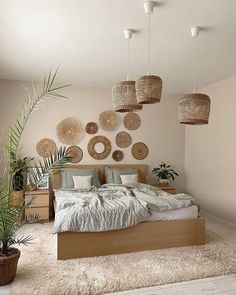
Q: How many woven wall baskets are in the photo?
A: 10